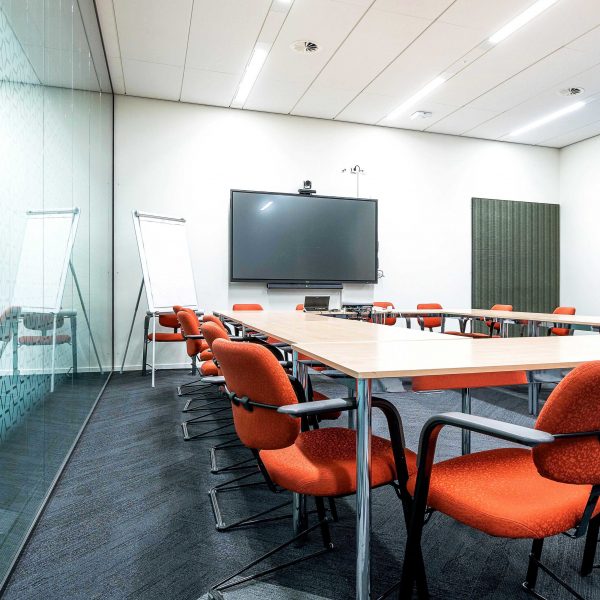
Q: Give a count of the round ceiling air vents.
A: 2